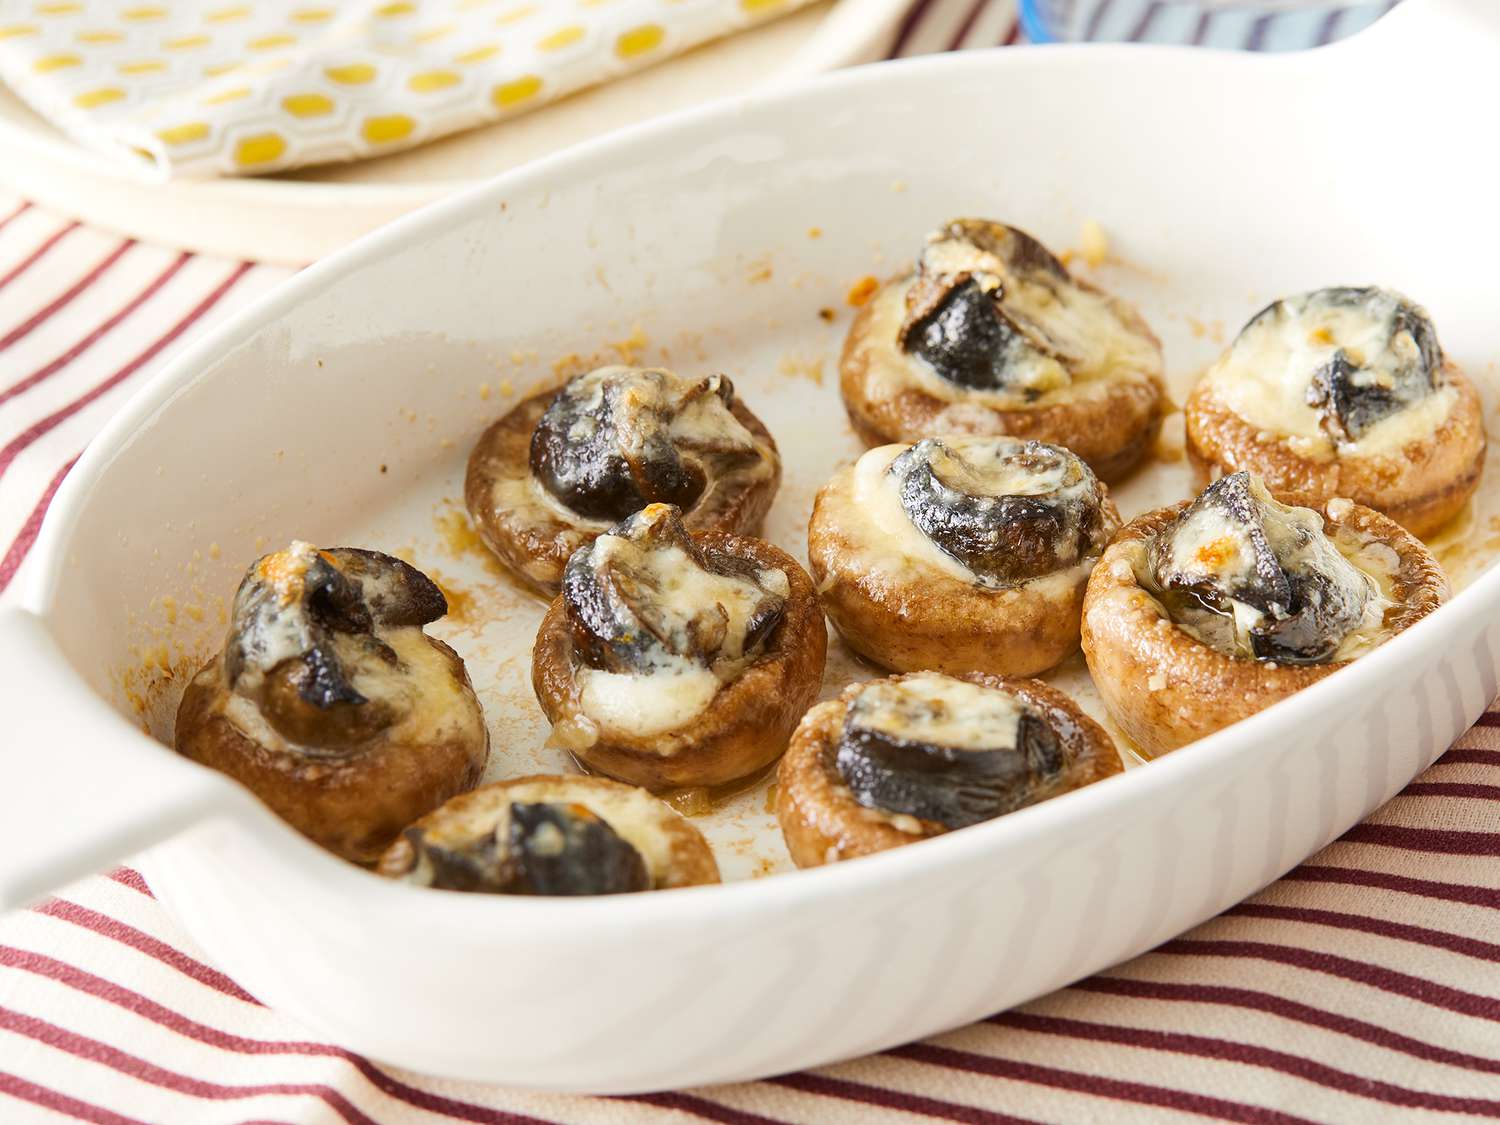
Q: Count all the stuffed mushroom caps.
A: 9